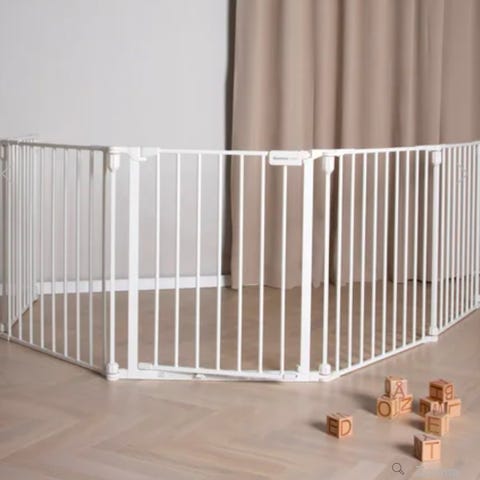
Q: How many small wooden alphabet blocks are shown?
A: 9